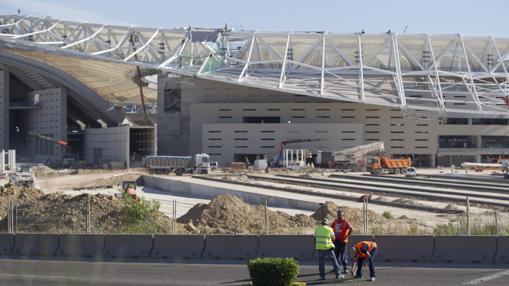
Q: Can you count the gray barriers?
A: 11